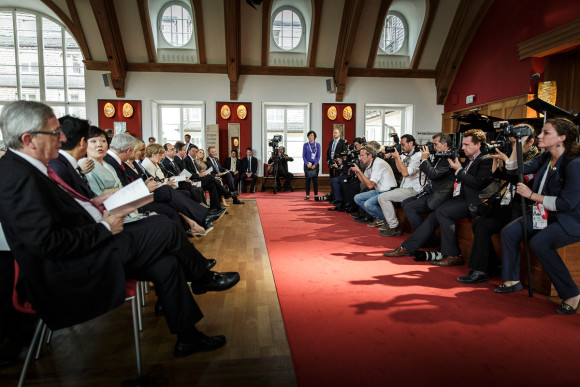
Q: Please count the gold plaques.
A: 6